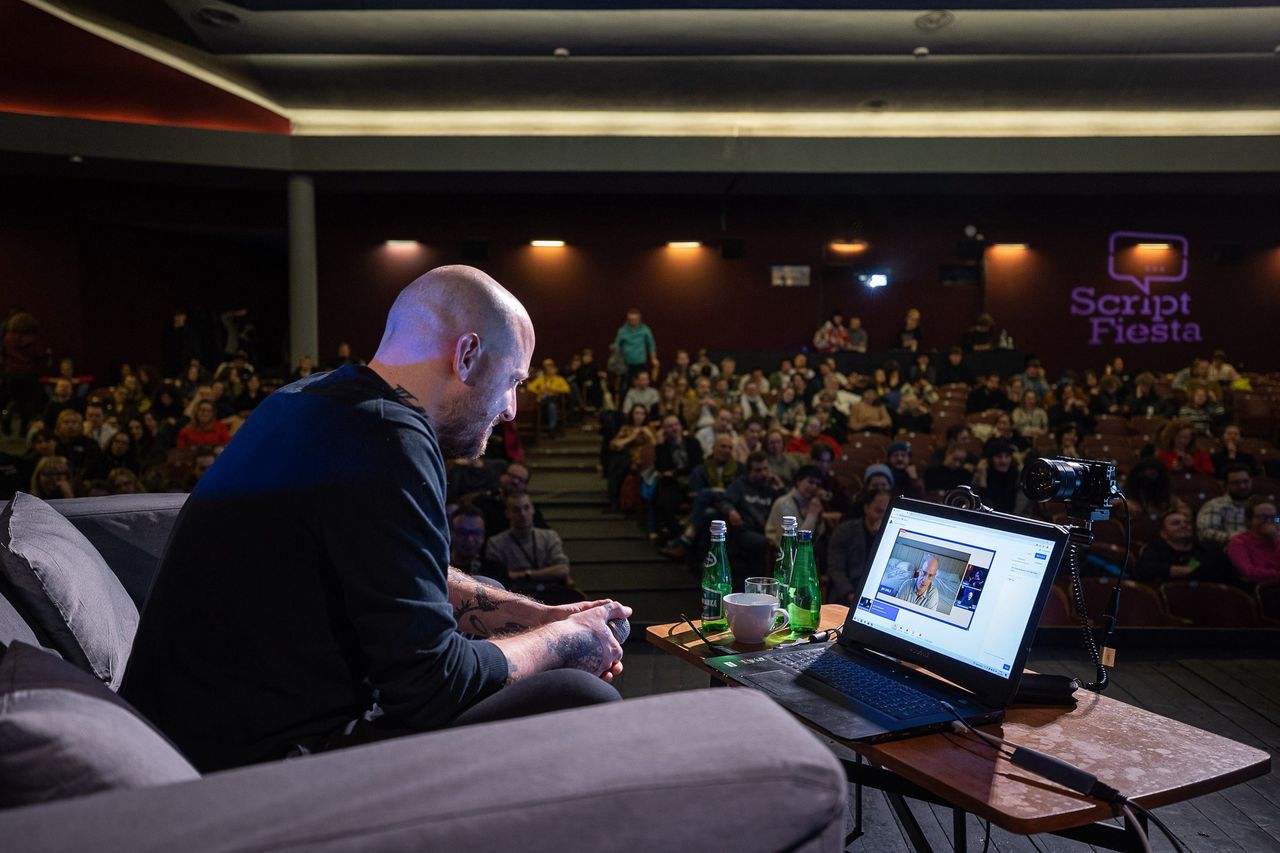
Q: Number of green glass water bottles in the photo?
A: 3